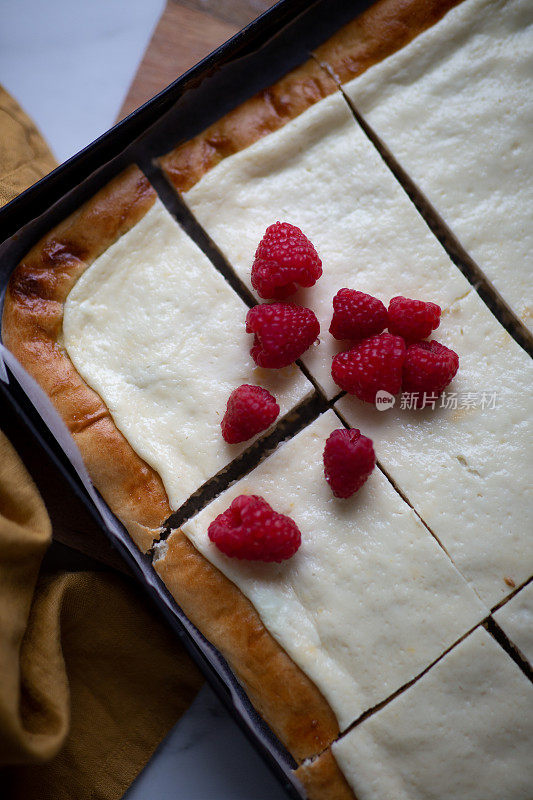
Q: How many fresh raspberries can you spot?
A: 9